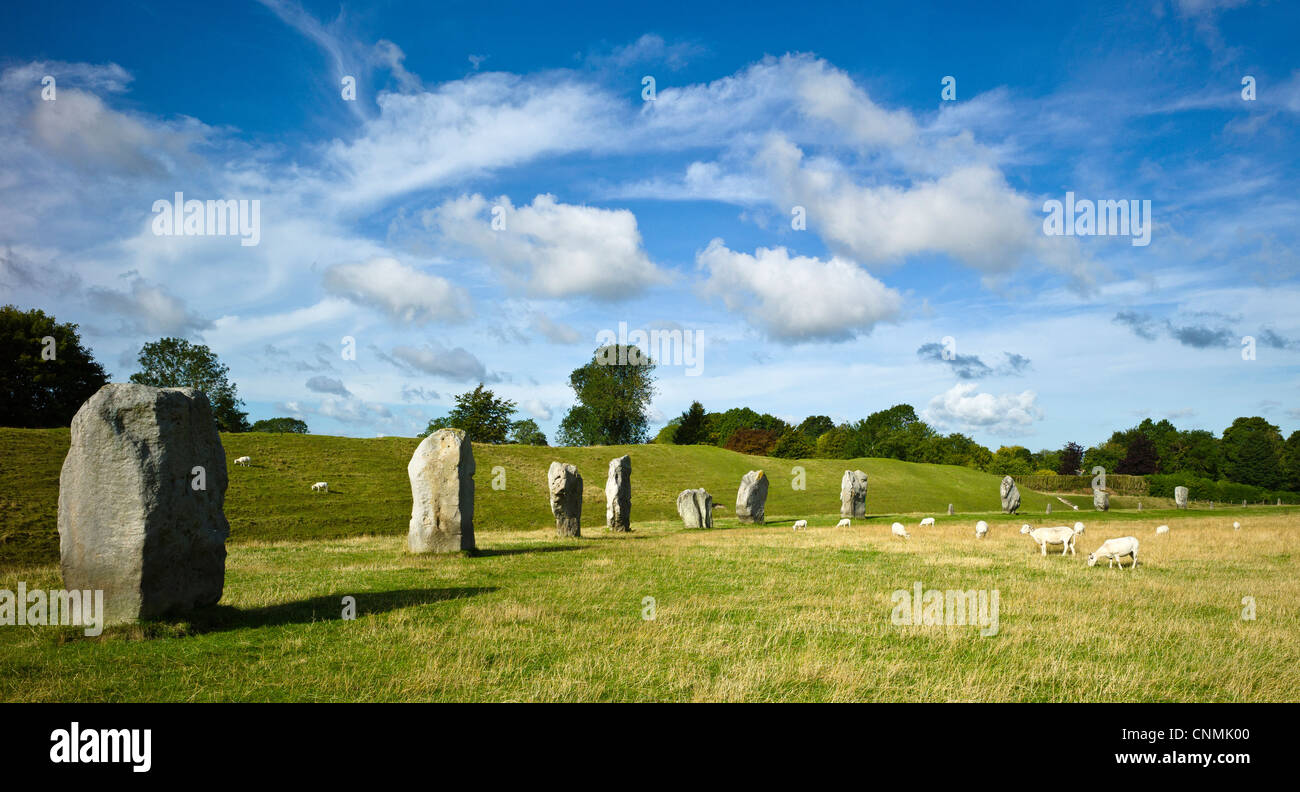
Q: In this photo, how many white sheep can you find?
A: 12